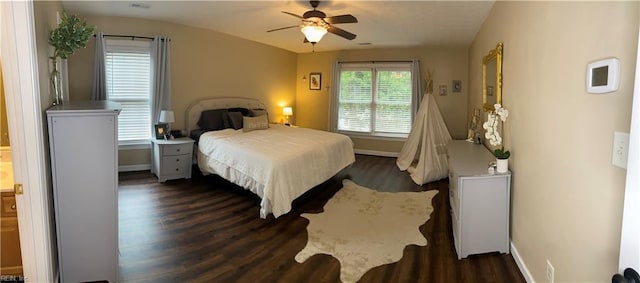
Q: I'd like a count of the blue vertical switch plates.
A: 0